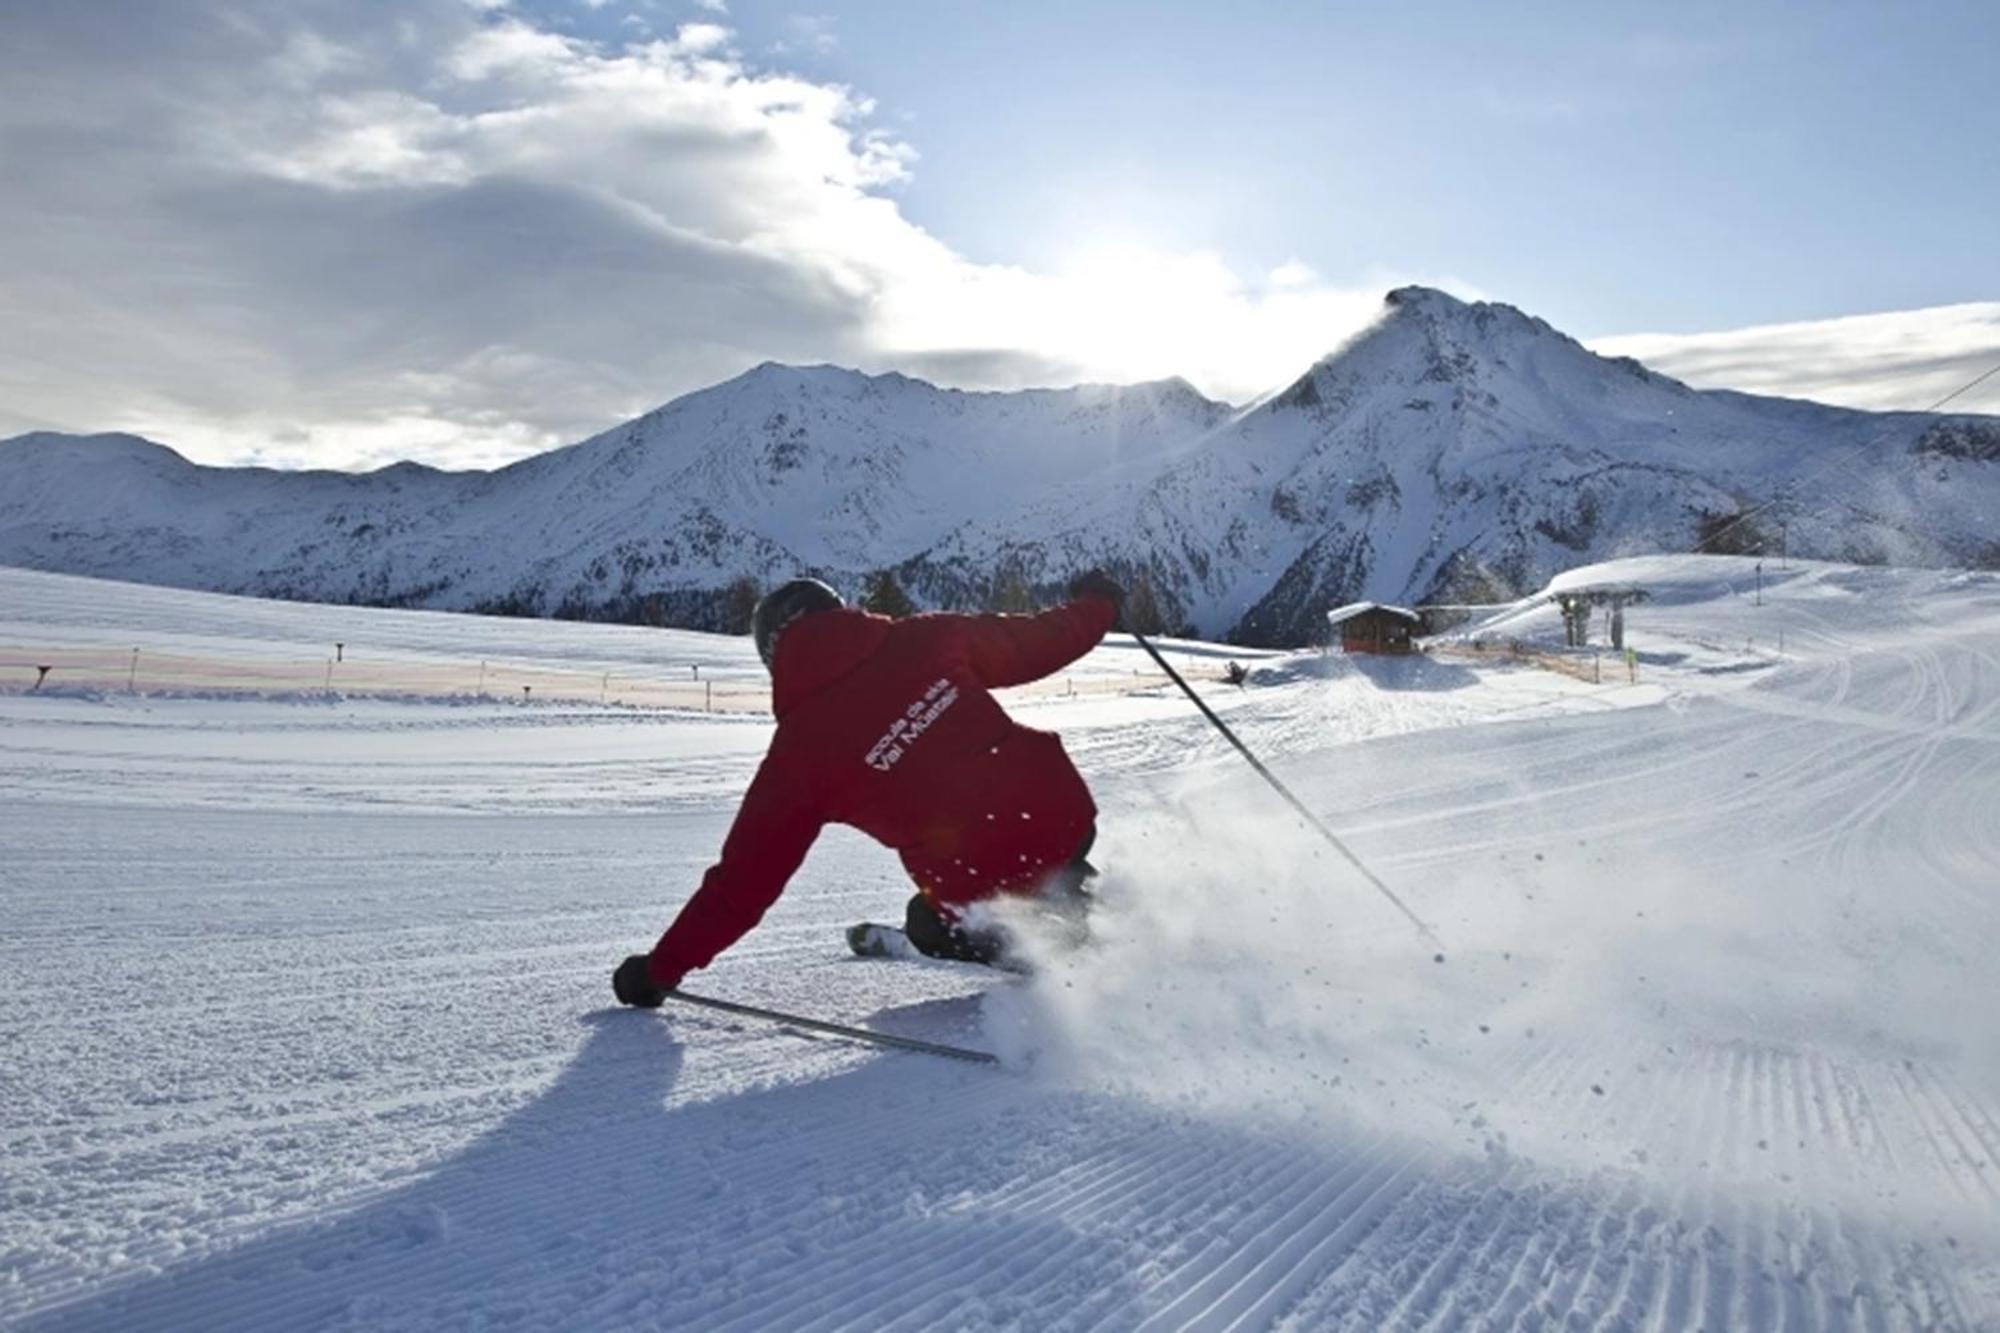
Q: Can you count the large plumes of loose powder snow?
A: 1